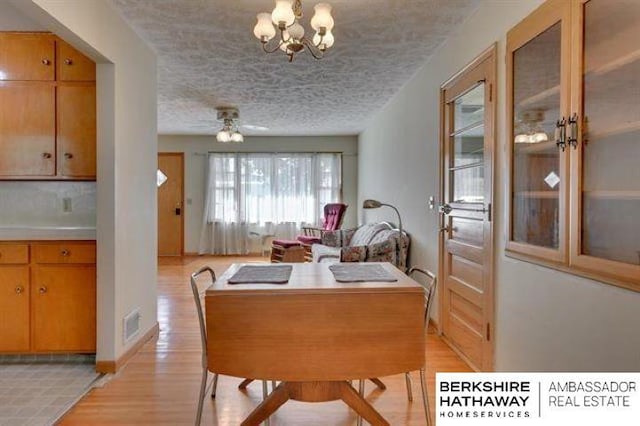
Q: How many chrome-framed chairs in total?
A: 2